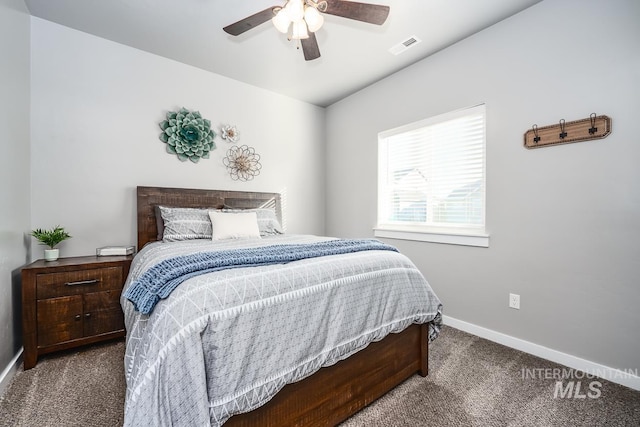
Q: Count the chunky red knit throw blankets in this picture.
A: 0